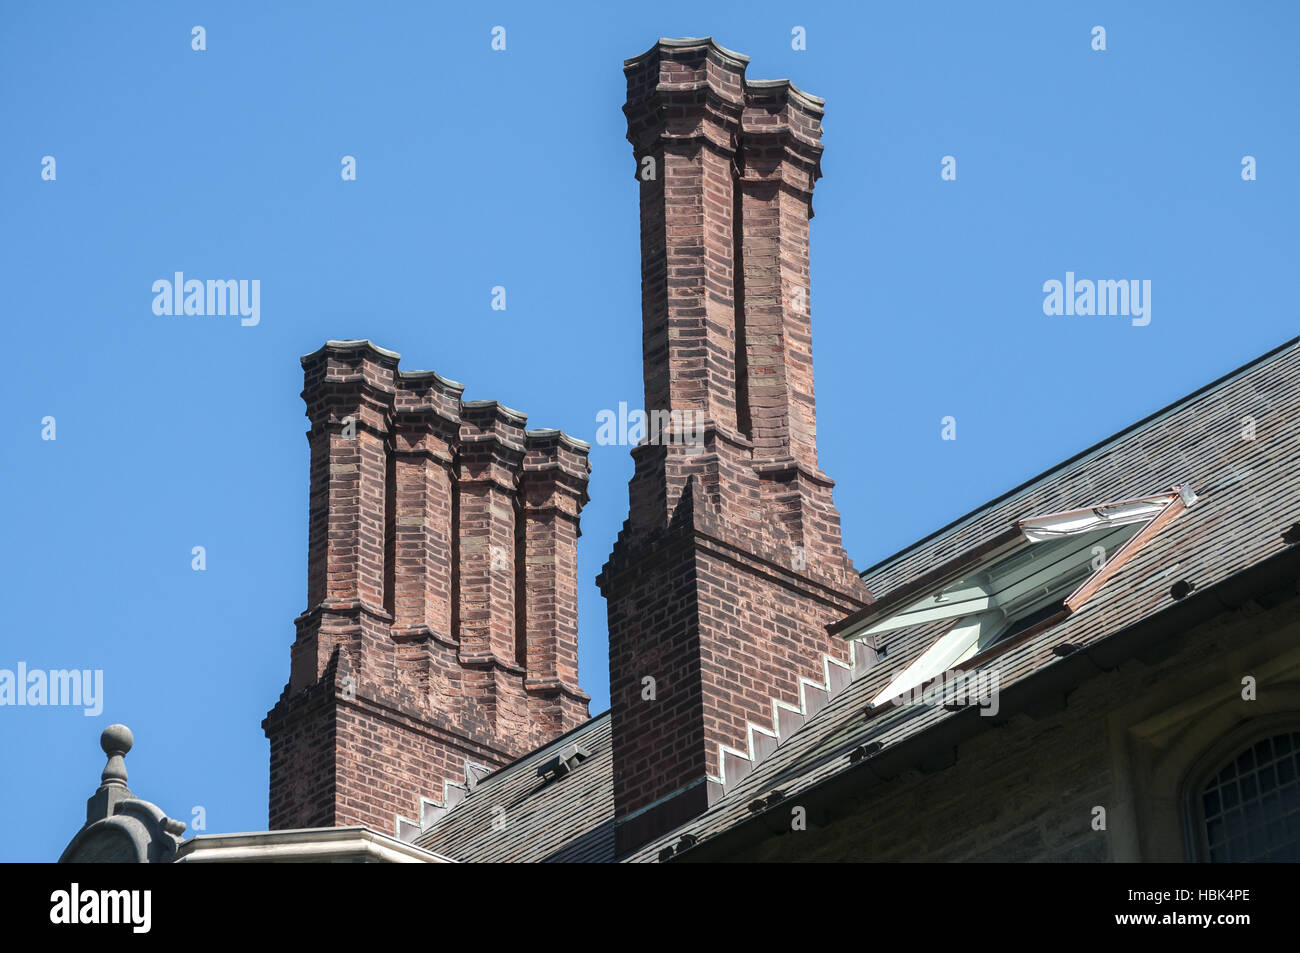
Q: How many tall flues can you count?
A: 6